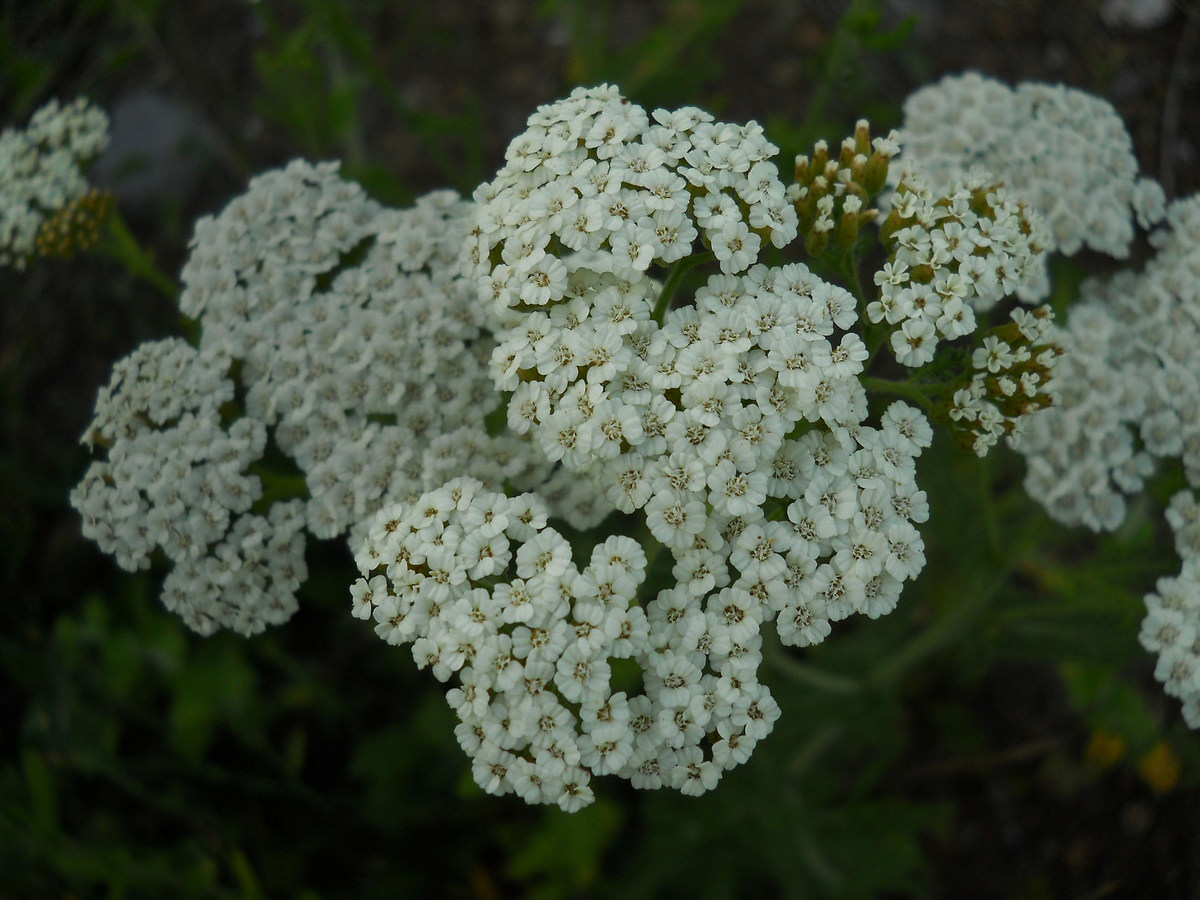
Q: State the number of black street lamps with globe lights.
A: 0